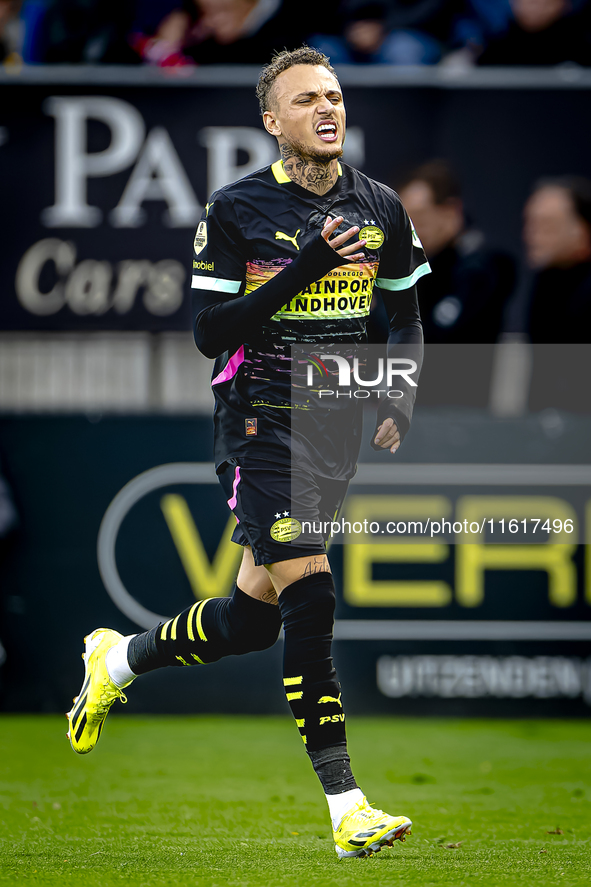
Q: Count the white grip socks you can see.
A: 2